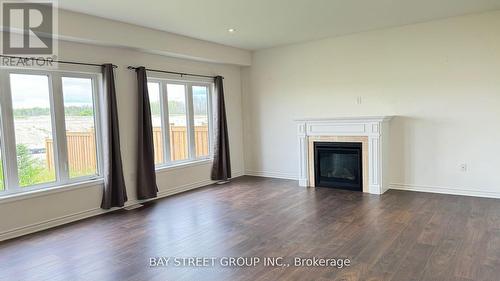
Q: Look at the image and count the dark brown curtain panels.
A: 3